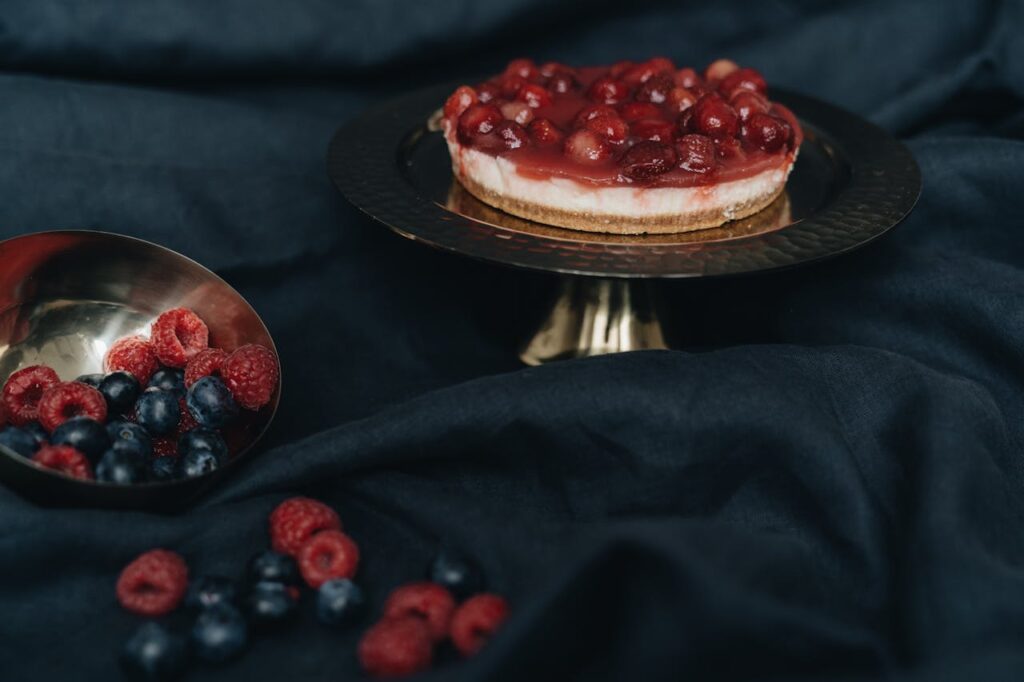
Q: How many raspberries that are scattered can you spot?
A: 6